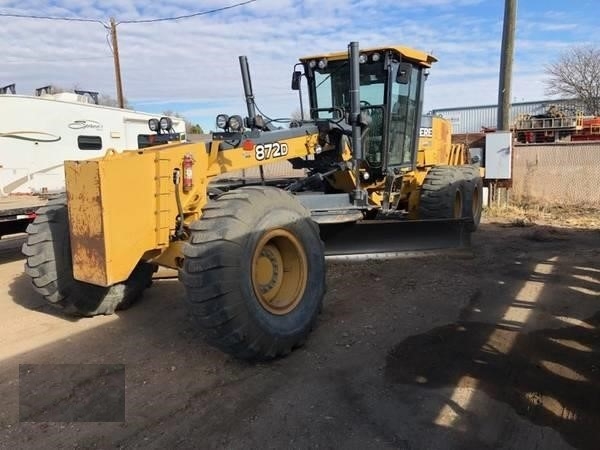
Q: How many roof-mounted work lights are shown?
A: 4